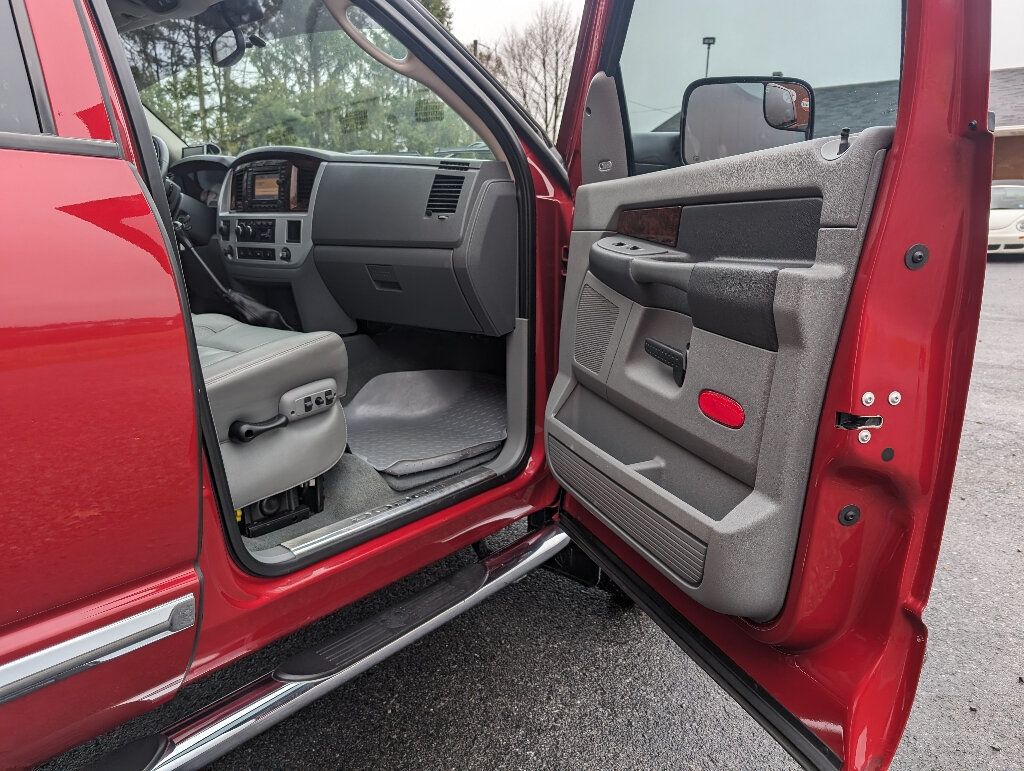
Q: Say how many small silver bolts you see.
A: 3